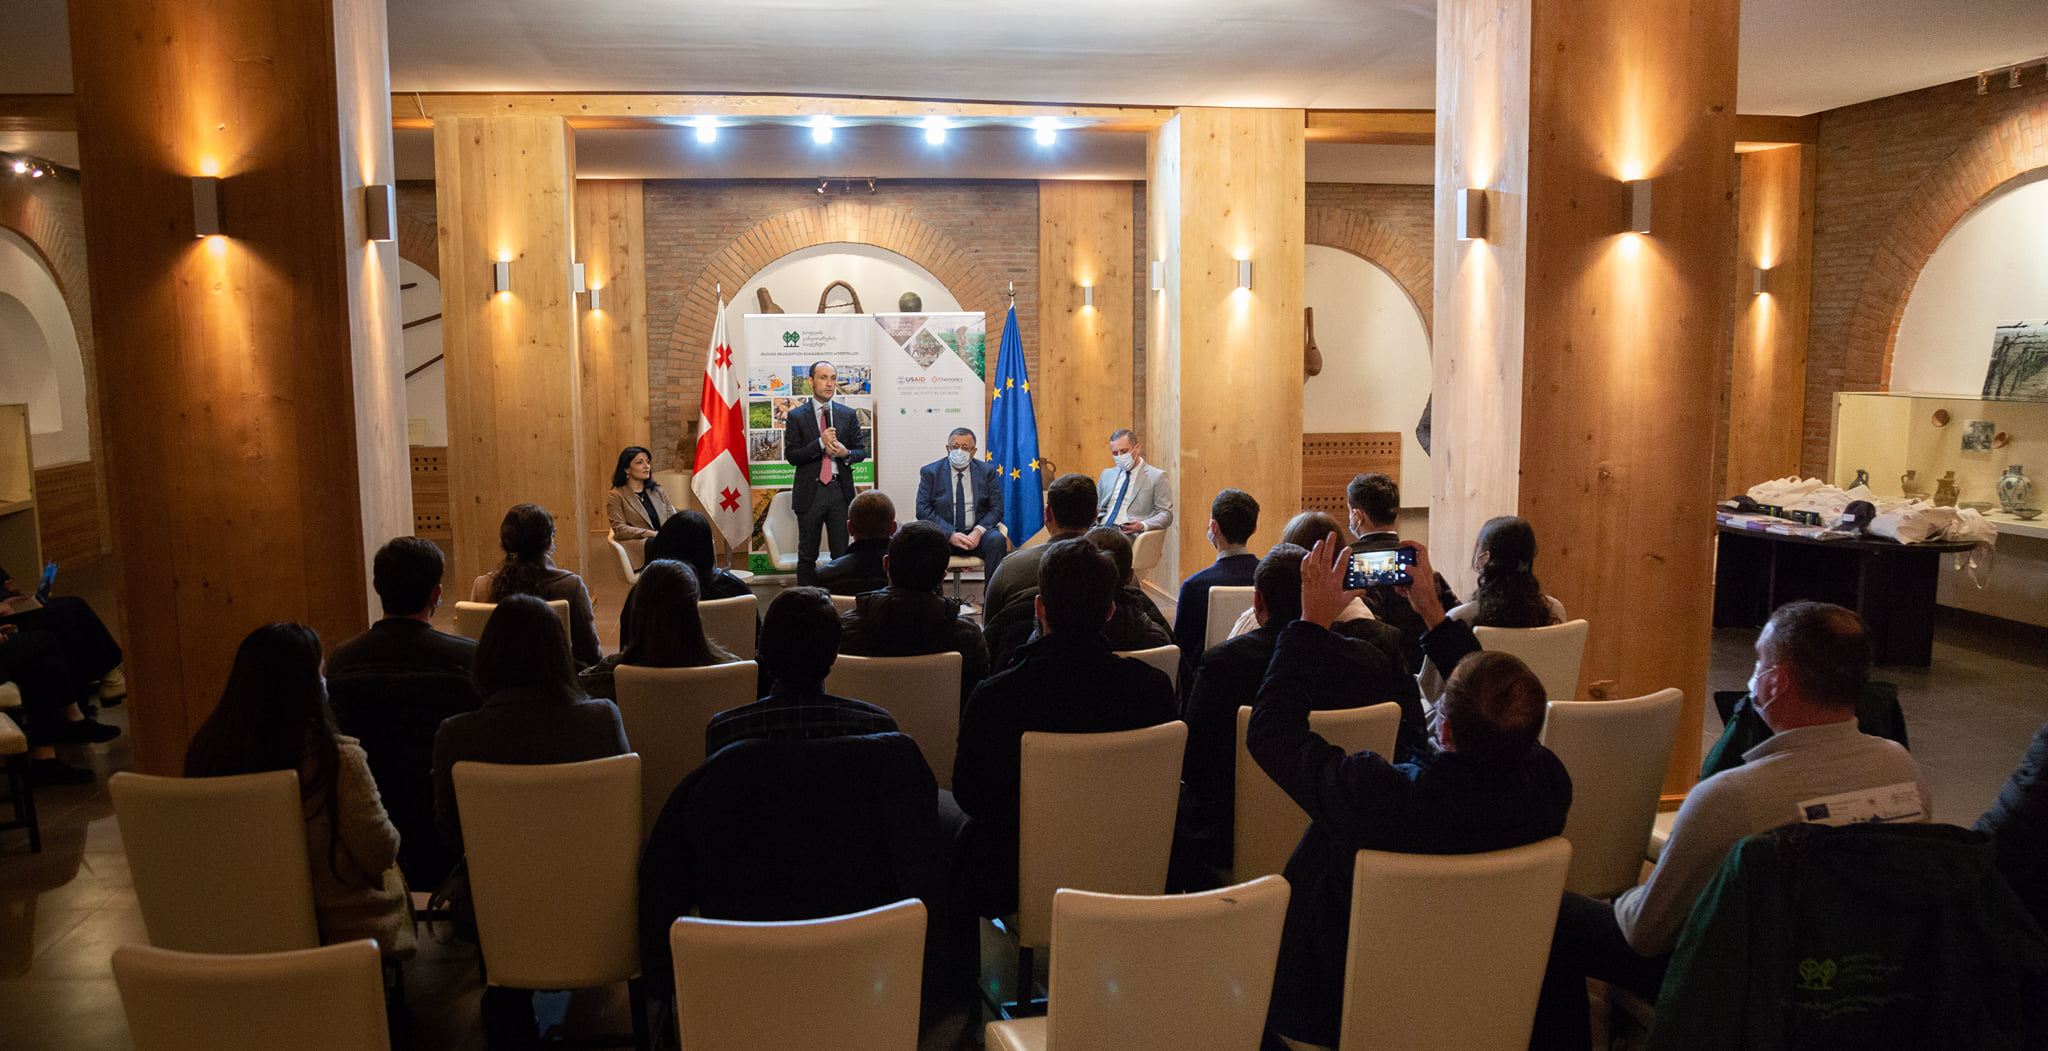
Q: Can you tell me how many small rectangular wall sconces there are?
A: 11